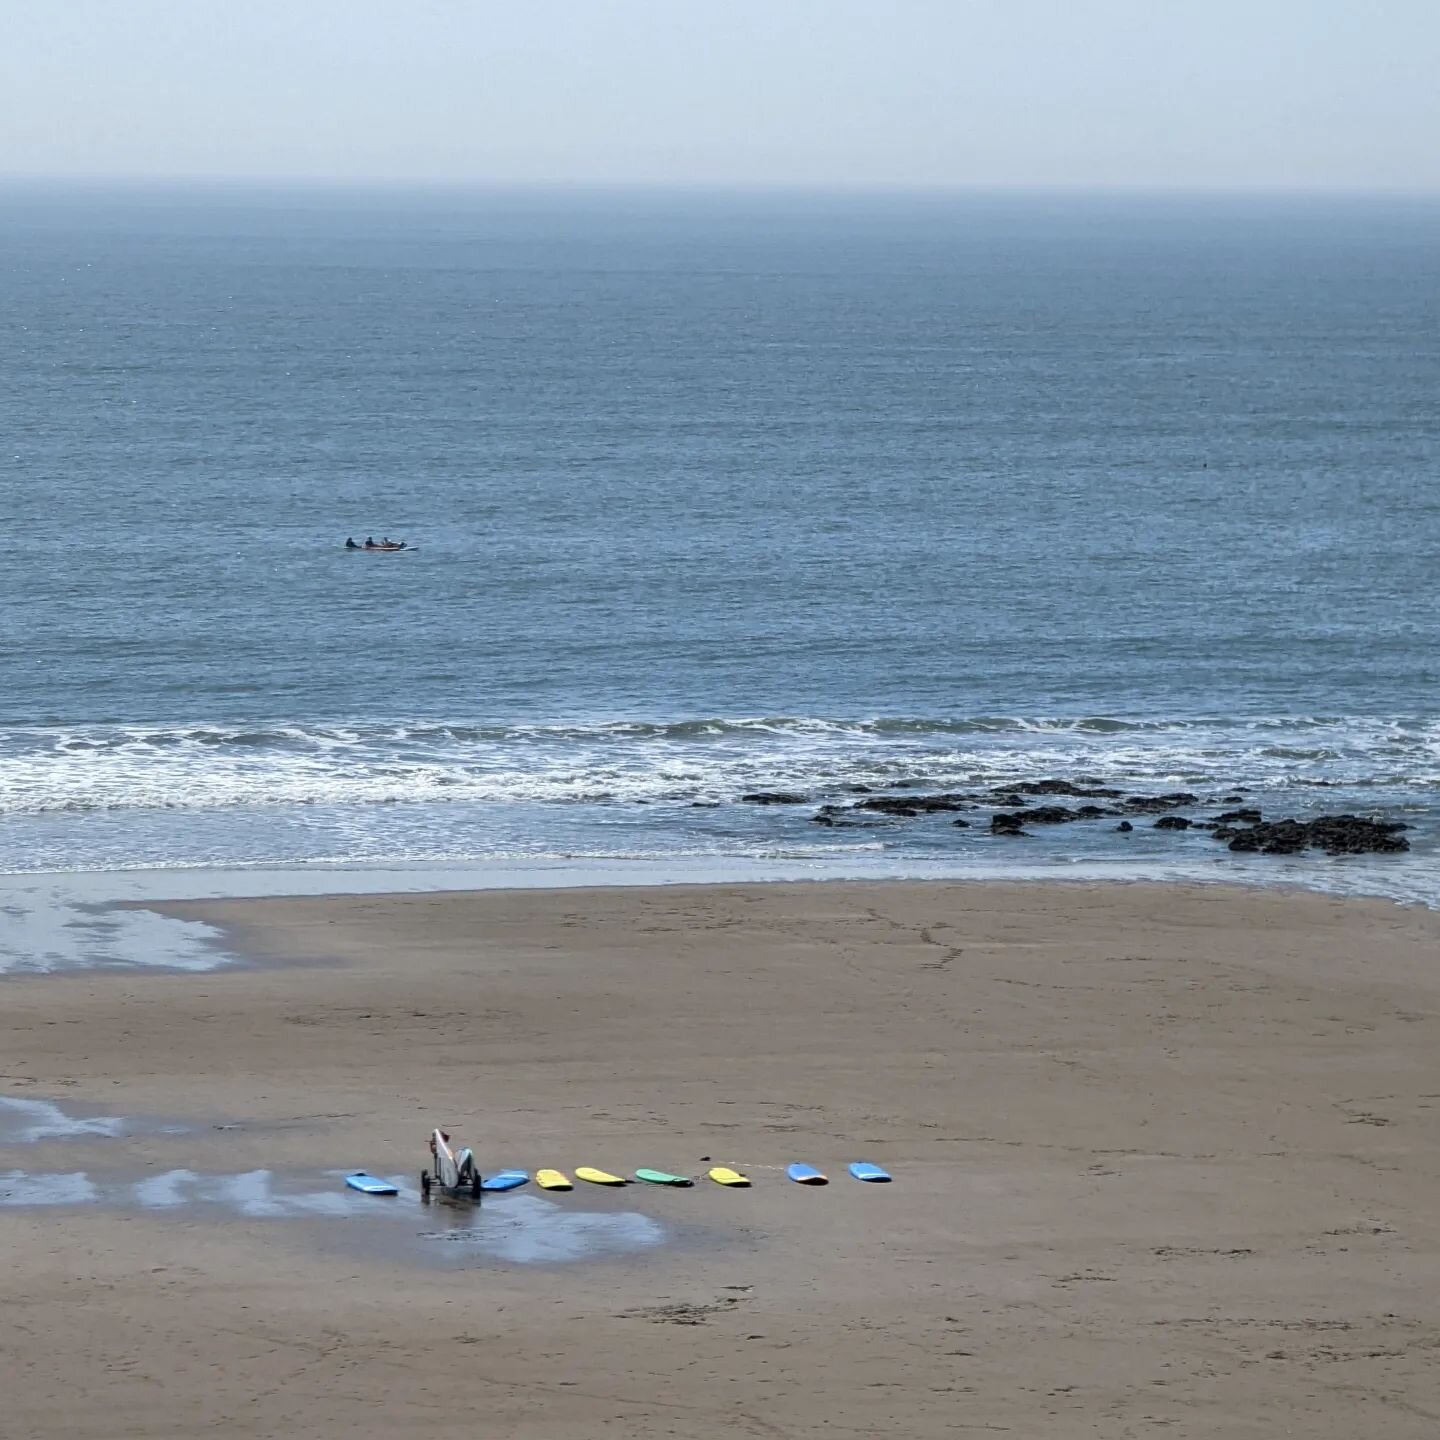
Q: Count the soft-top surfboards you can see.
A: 8